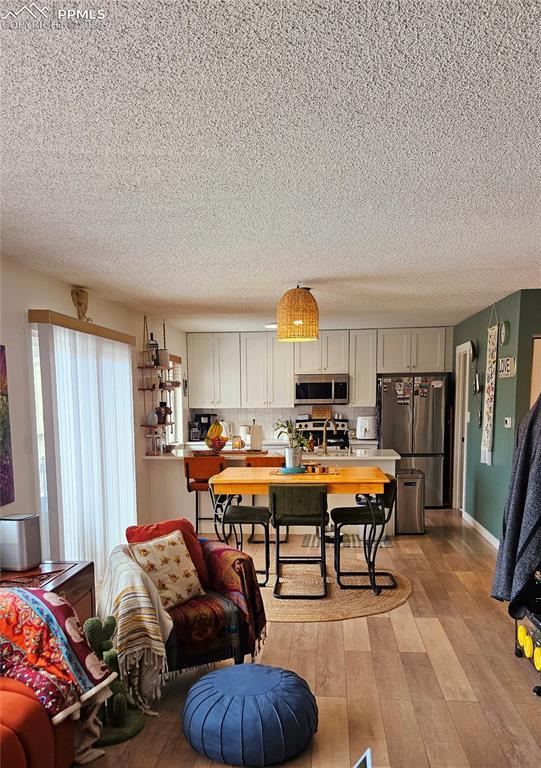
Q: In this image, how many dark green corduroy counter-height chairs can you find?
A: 3